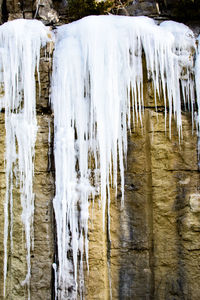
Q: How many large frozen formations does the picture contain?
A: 2